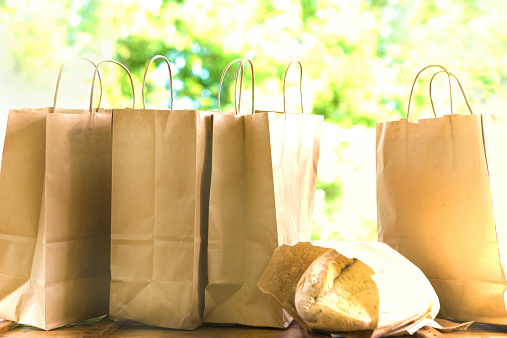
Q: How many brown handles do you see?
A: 8